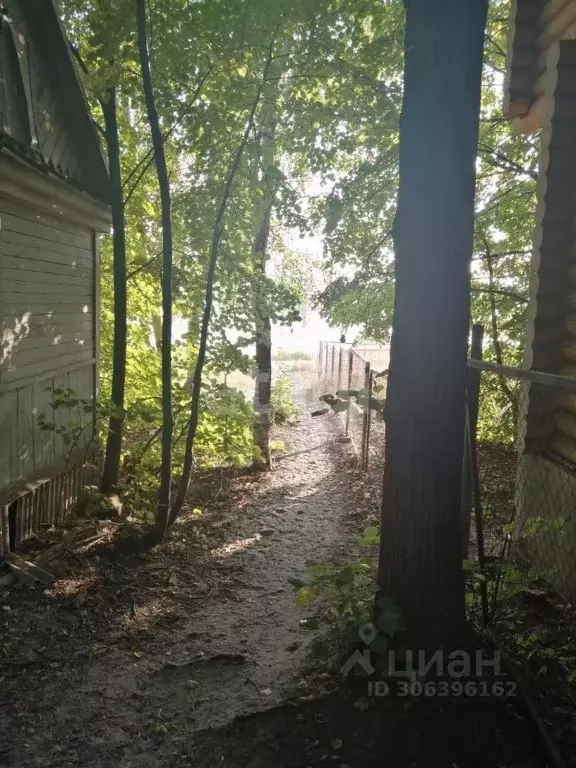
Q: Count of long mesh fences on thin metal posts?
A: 1